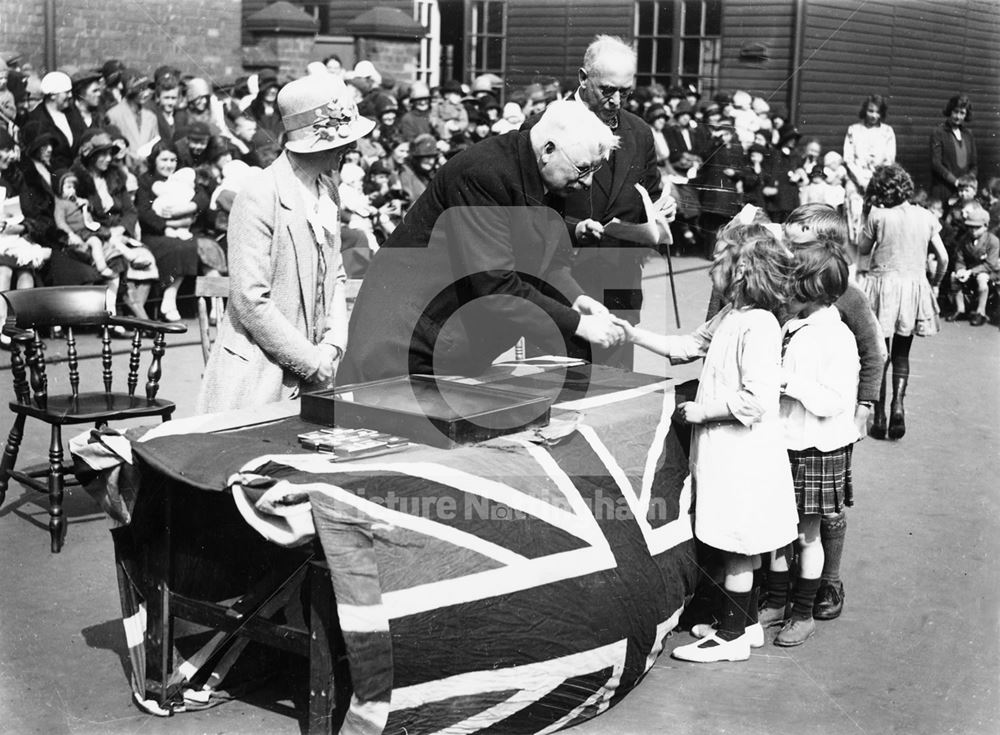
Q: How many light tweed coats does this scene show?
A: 1